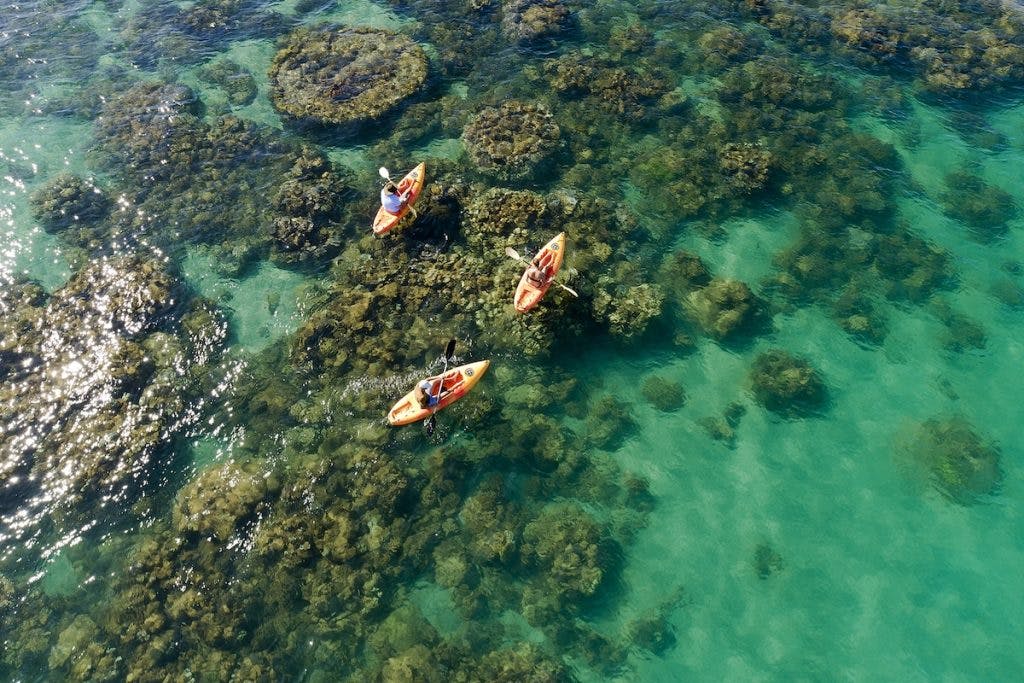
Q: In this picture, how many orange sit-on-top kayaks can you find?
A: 3